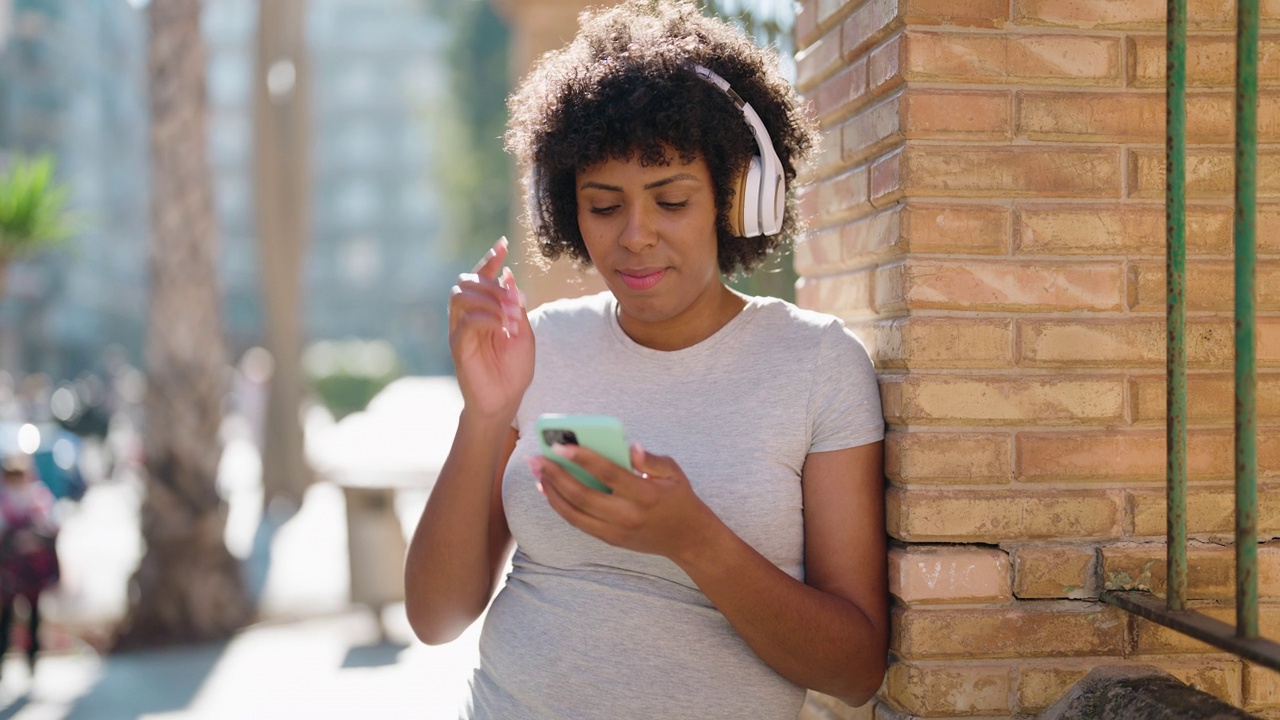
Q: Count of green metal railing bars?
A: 2